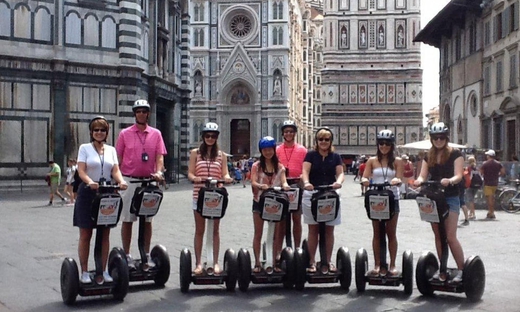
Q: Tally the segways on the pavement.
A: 8